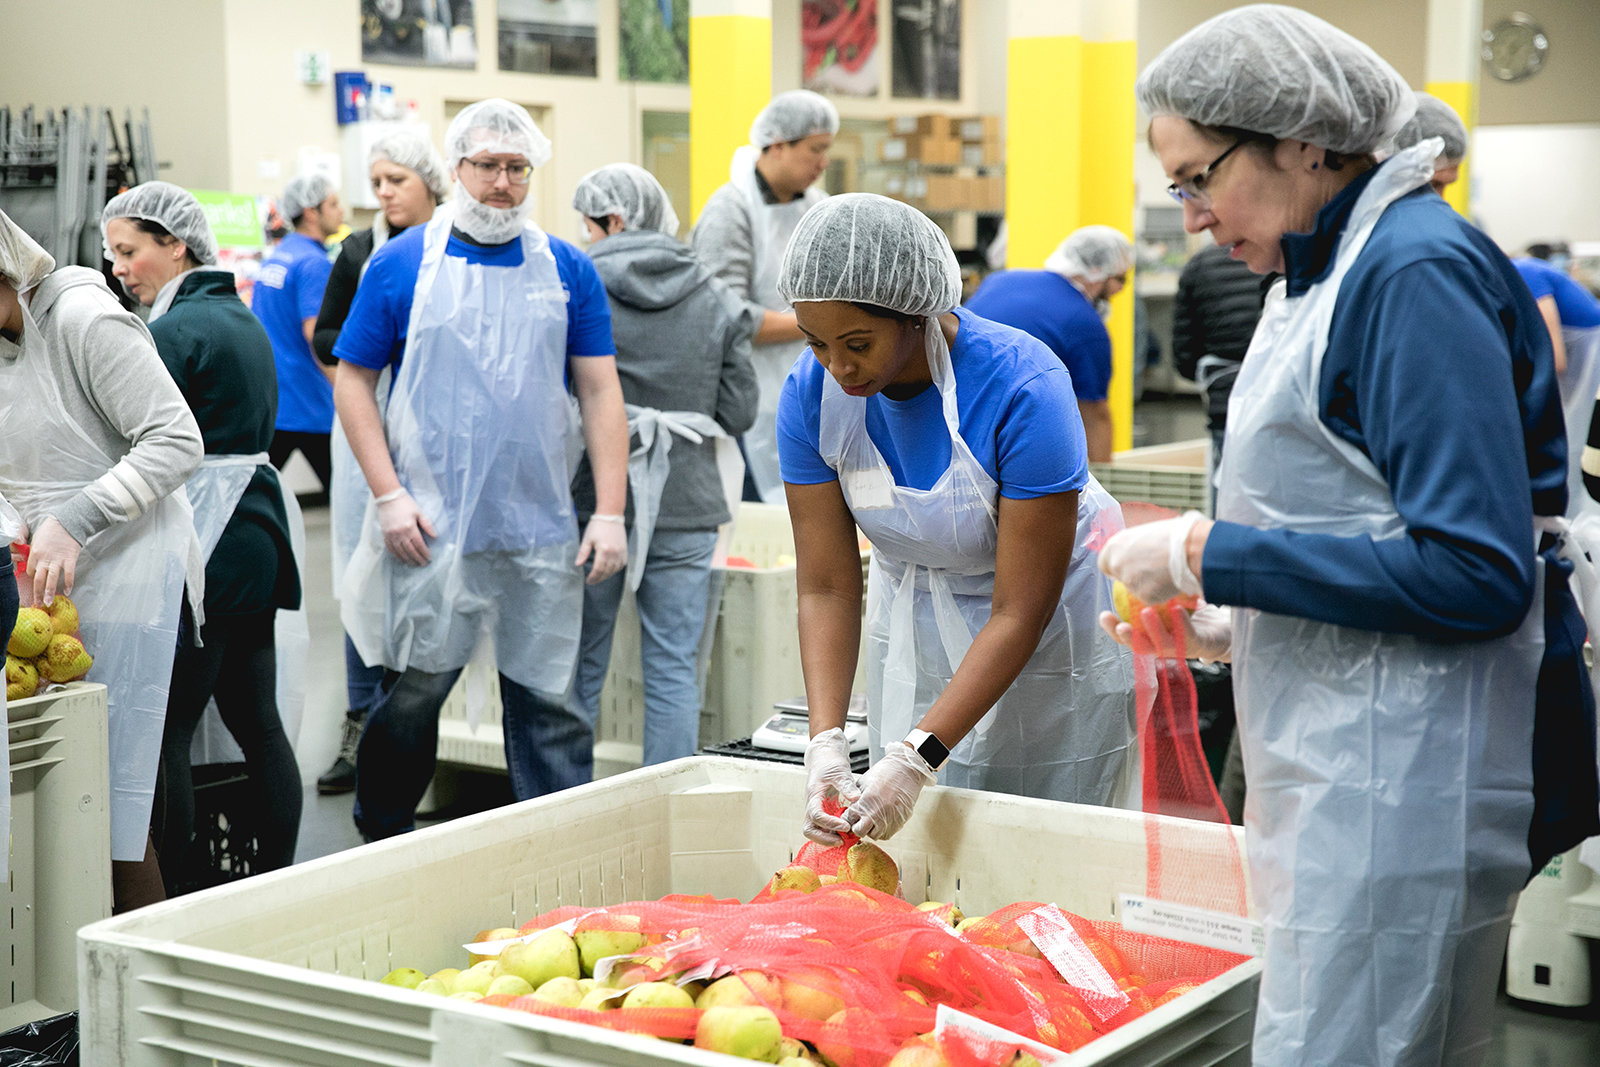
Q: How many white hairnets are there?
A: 11